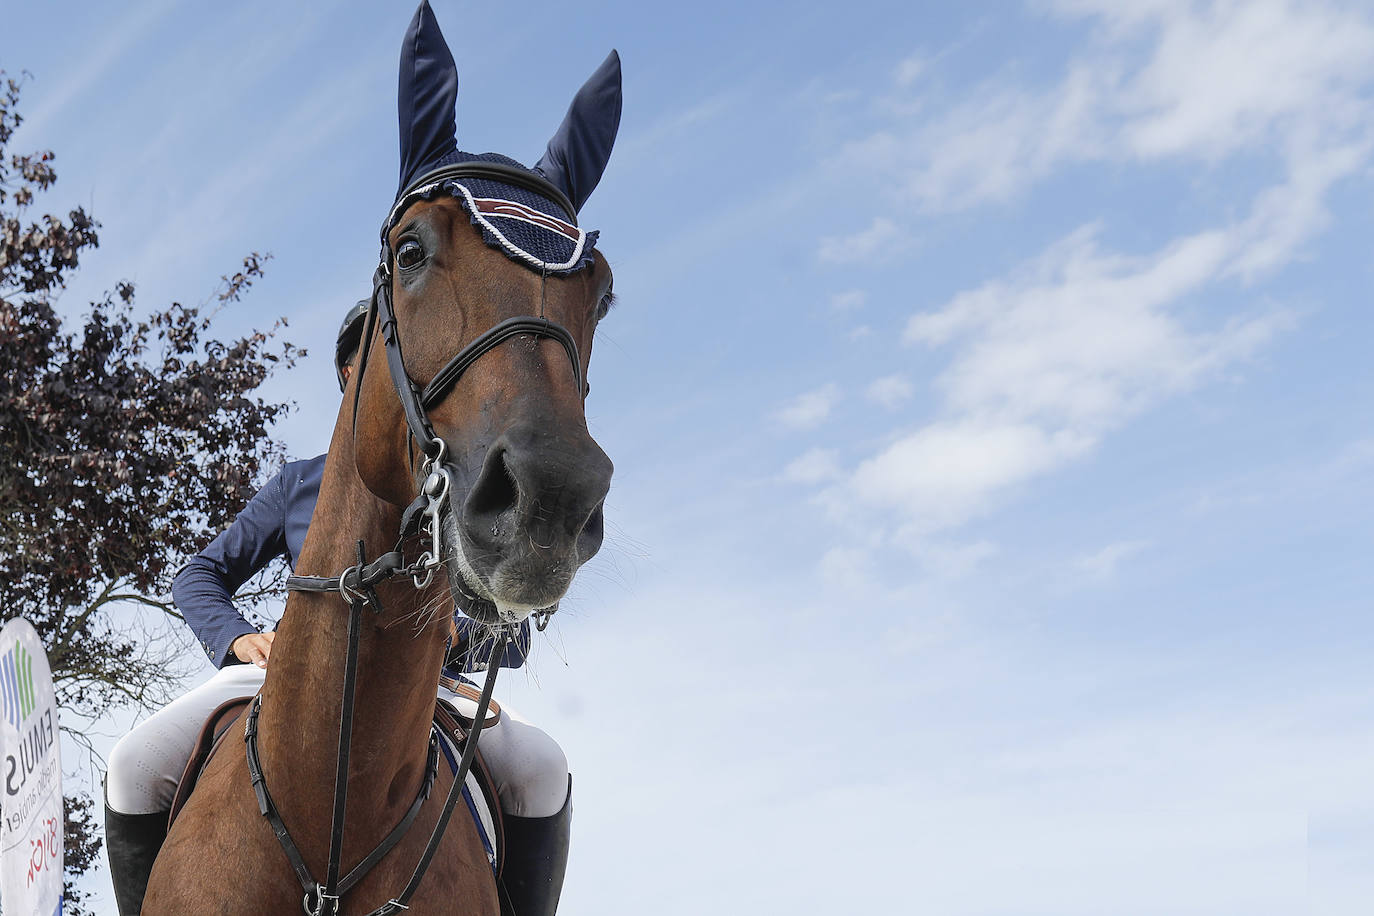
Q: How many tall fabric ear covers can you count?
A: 2